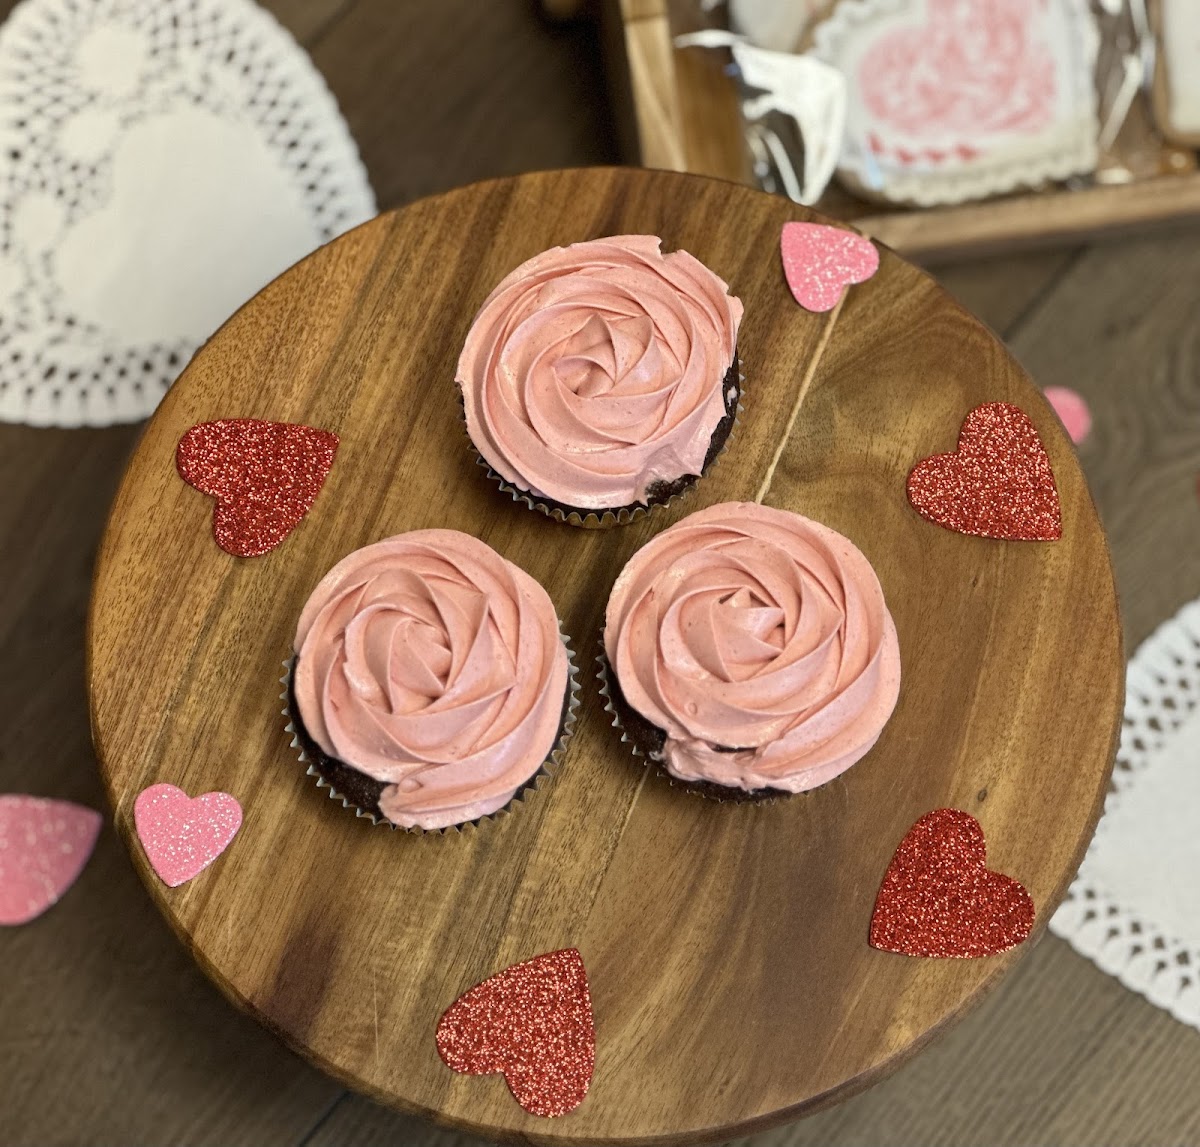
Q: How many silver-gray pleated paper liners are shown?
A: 3